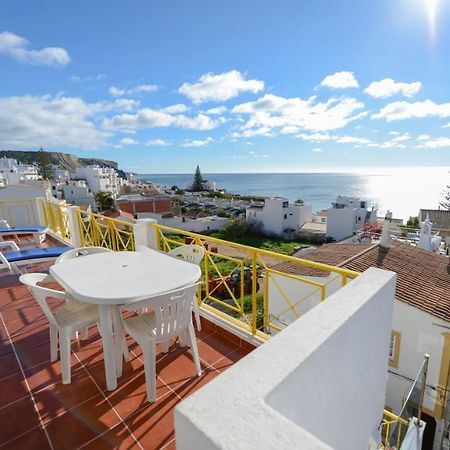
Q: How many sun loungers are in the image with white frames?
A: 2